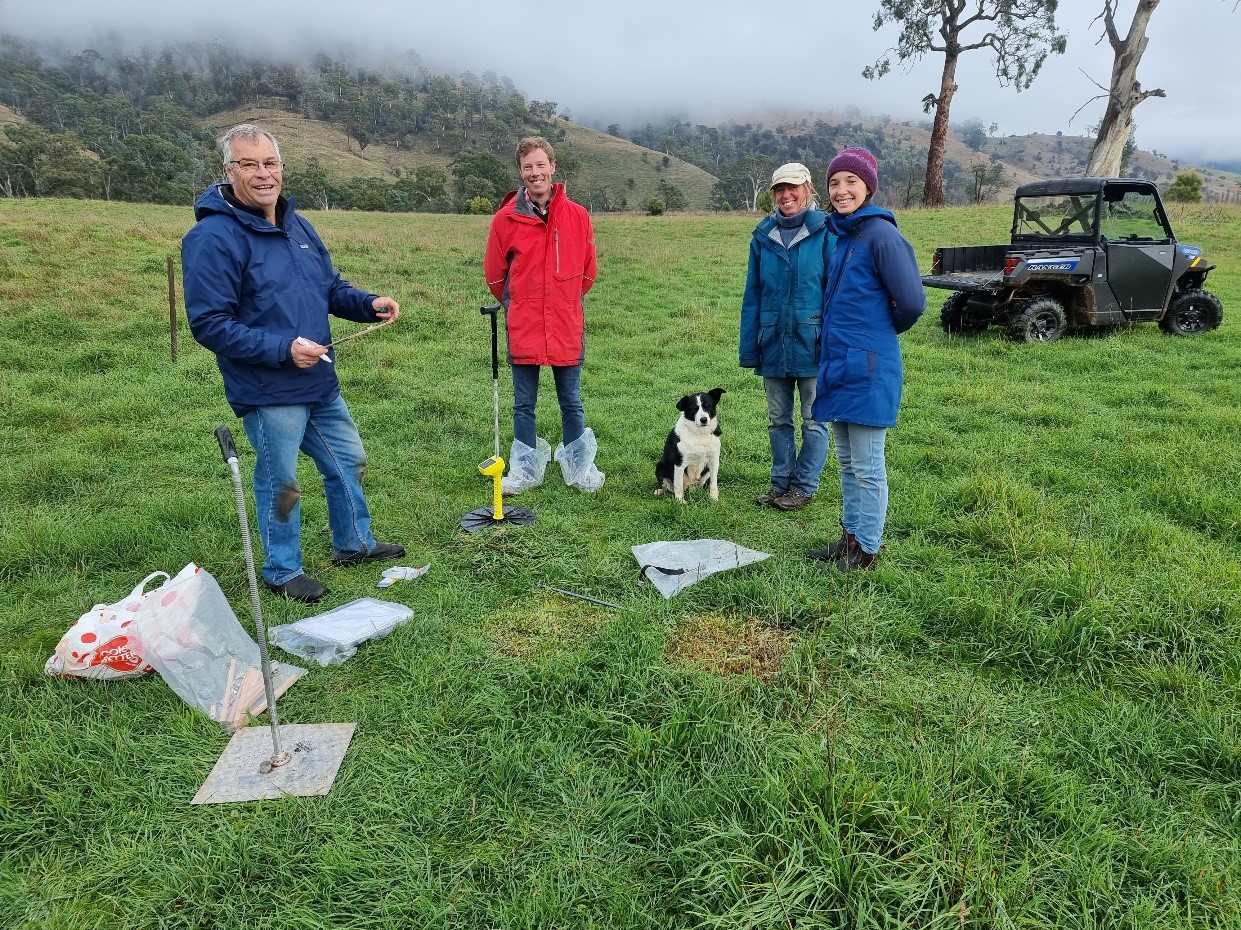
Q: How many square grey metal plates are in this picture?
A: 1